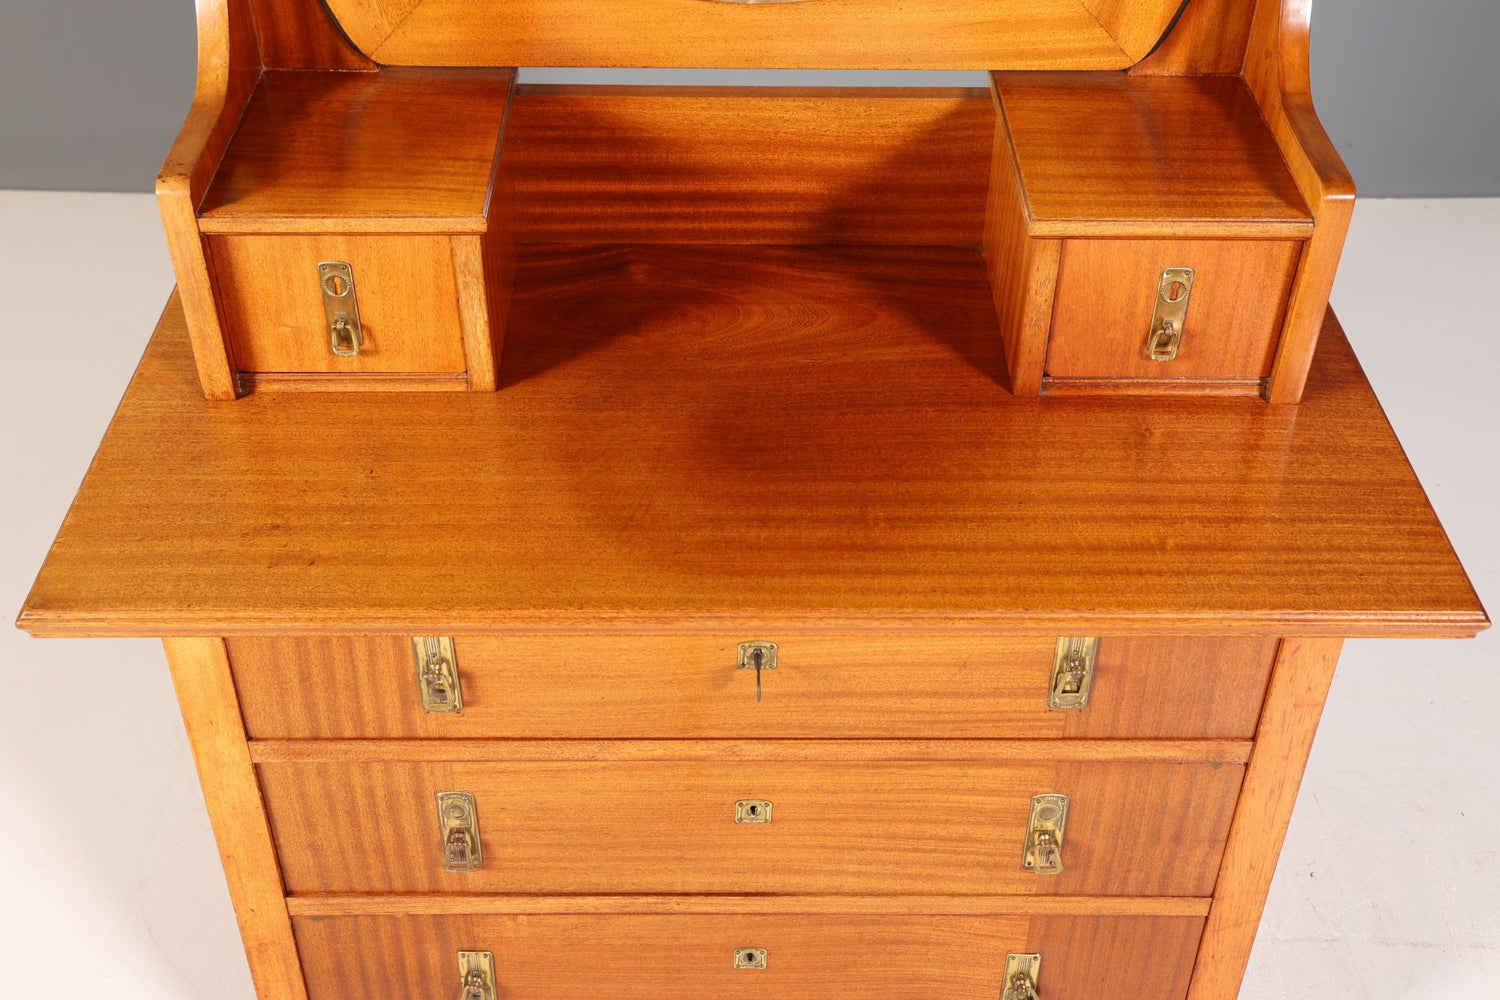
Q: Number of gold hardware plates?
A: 11